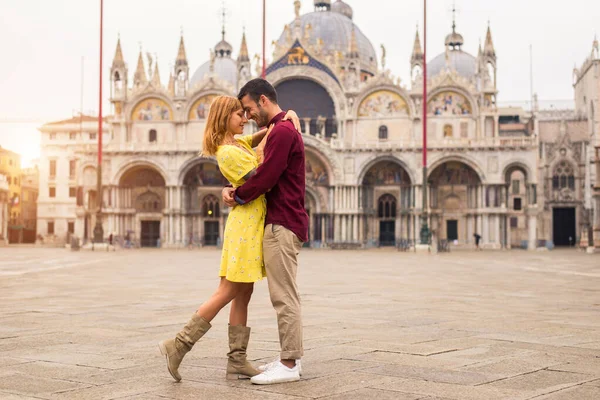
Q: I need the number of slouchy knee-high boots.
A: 2